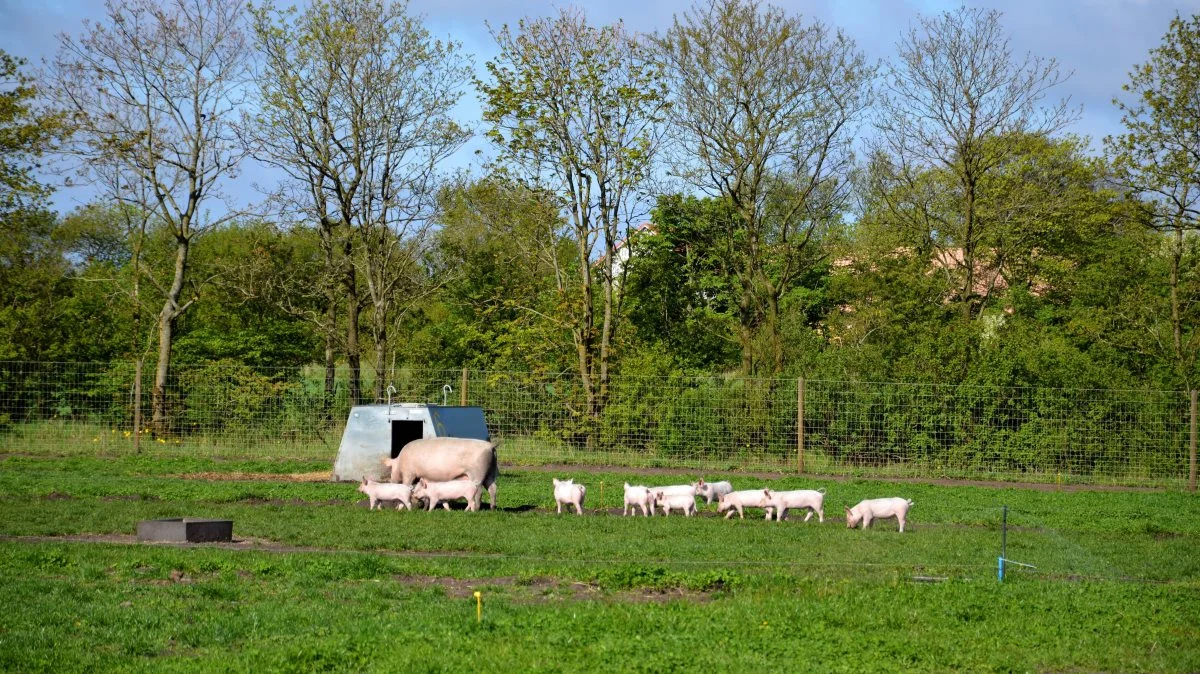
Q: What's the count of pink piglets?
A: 10